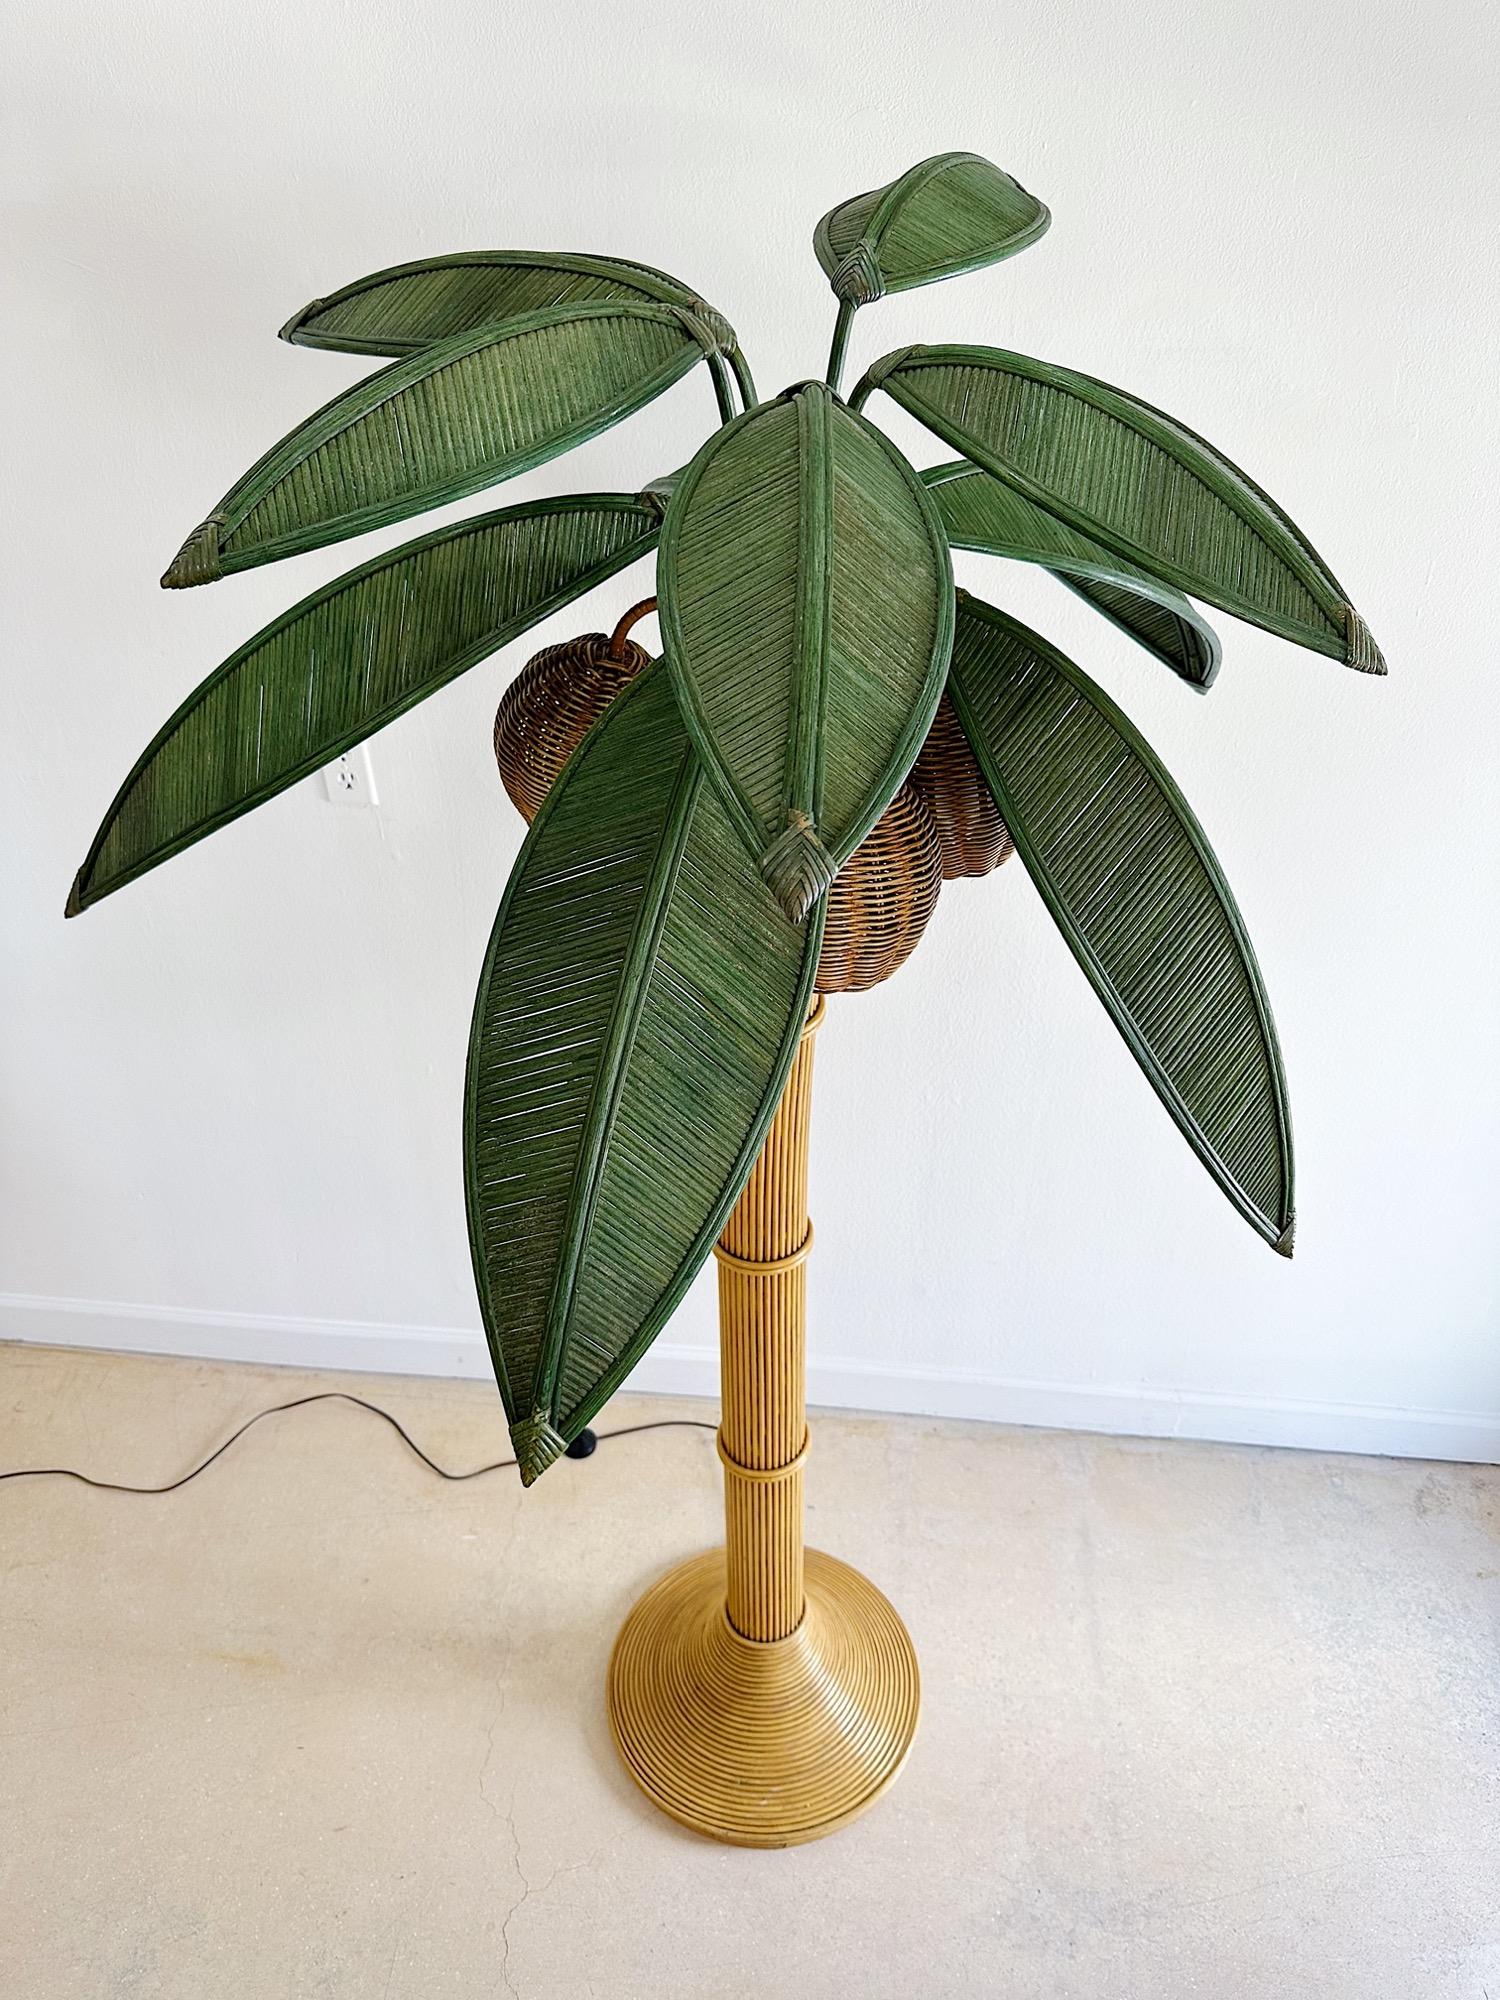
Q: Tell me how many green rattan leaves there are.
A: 9